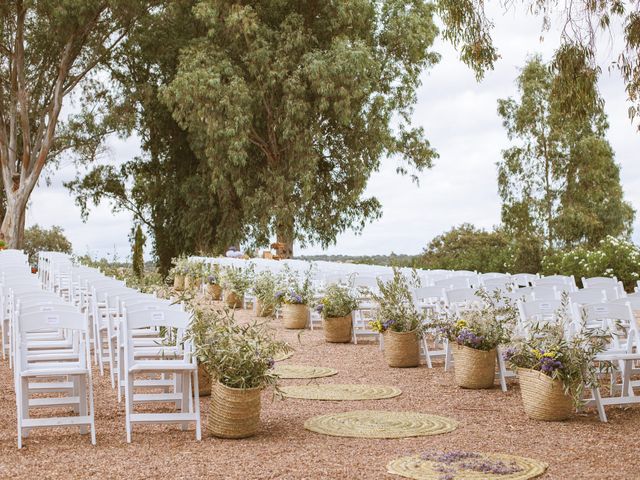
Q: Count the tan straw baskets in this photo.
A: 12